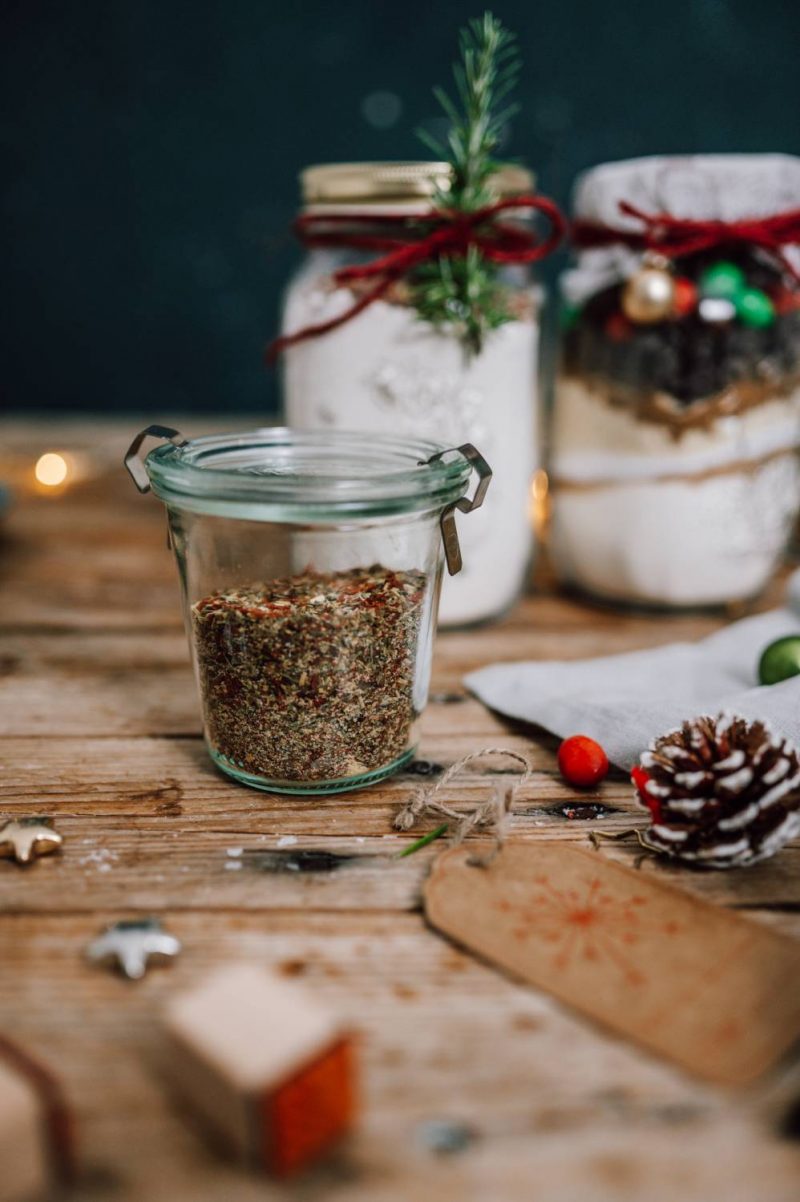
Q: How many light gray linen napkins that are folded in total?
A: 1